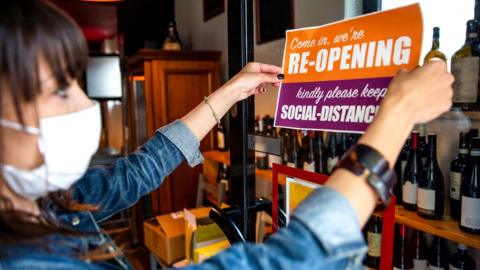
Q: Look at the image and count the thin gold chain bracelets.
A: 1